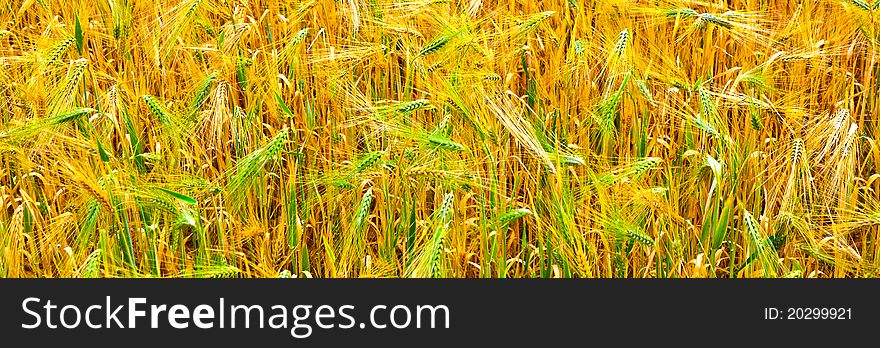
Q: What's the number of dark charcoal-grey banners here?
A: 1